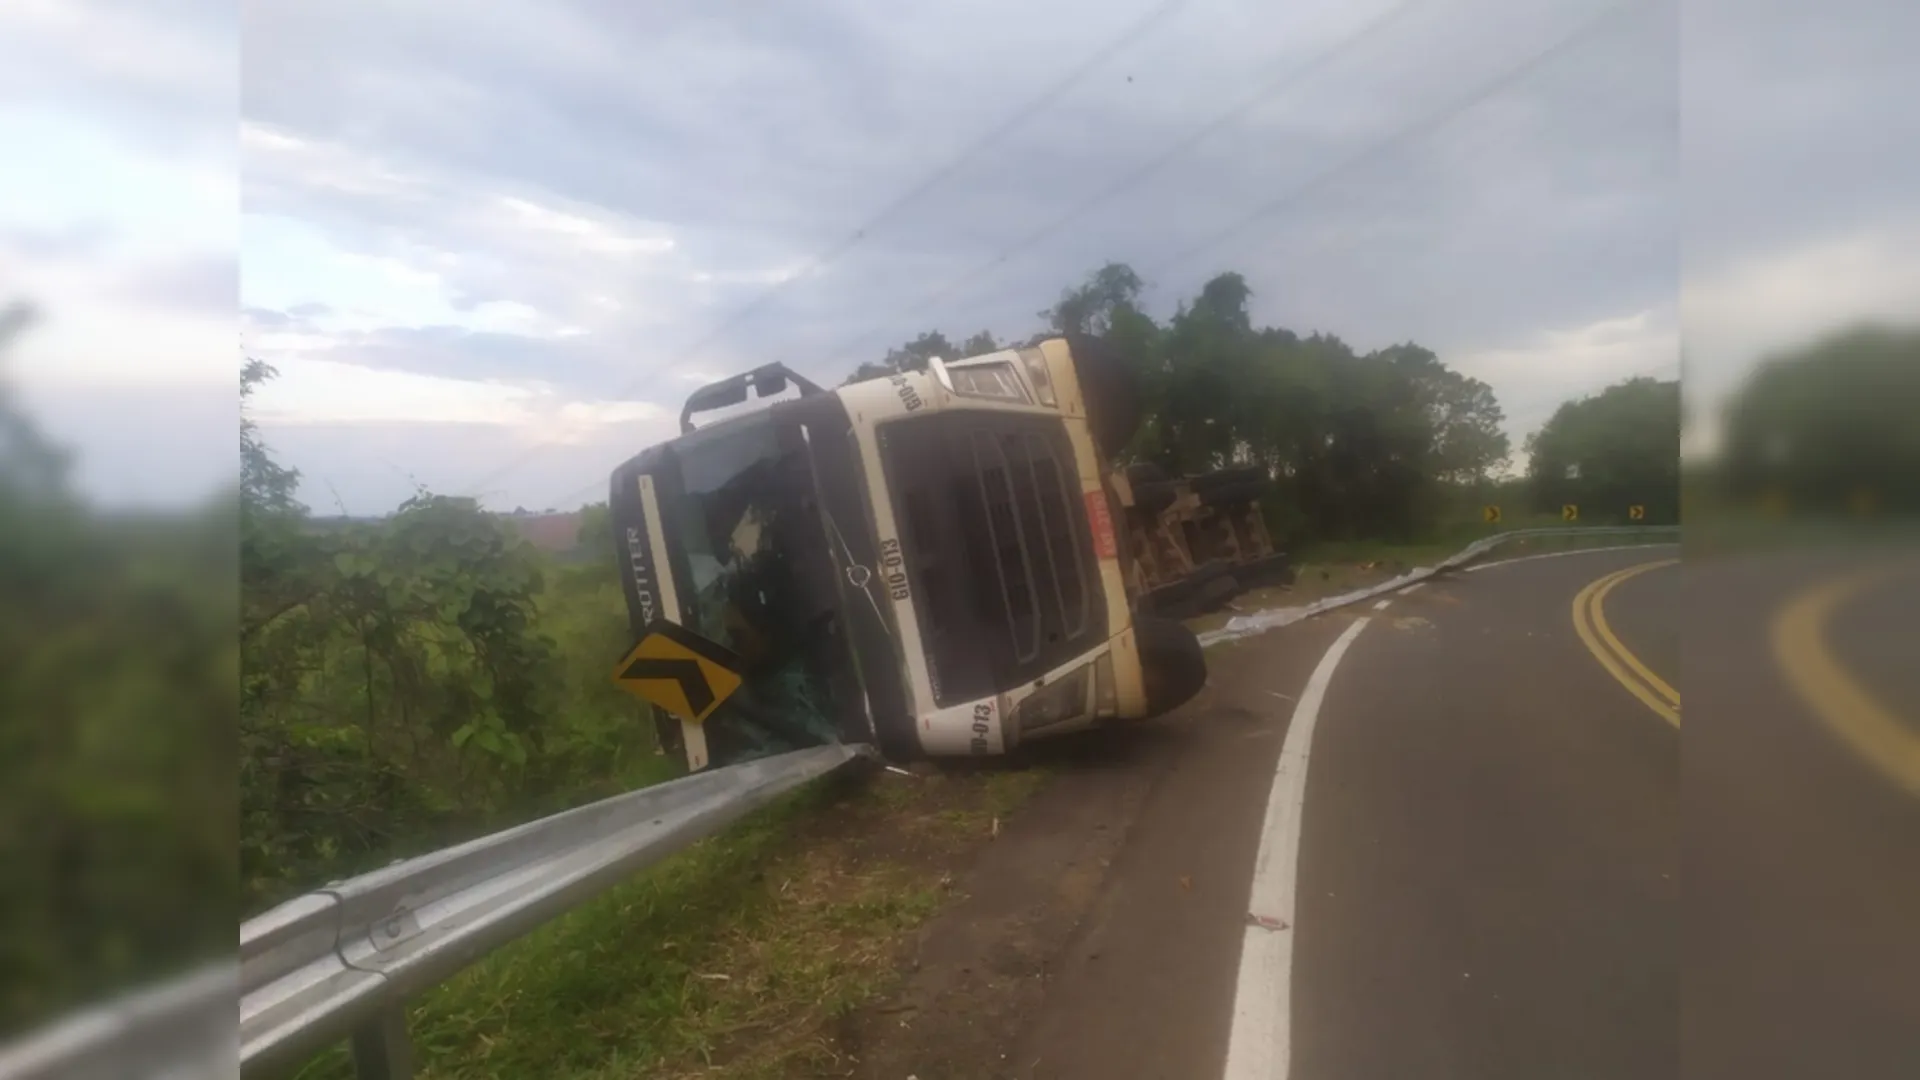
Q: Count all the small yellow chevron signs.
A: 3